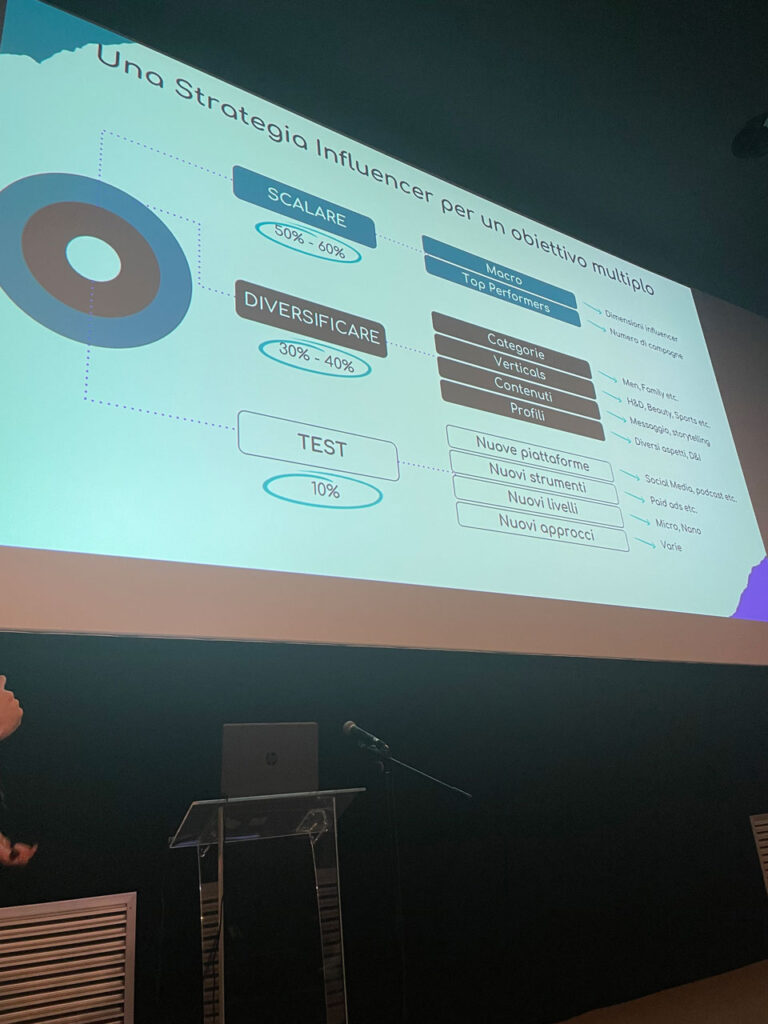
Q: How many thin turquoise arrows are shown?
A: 10